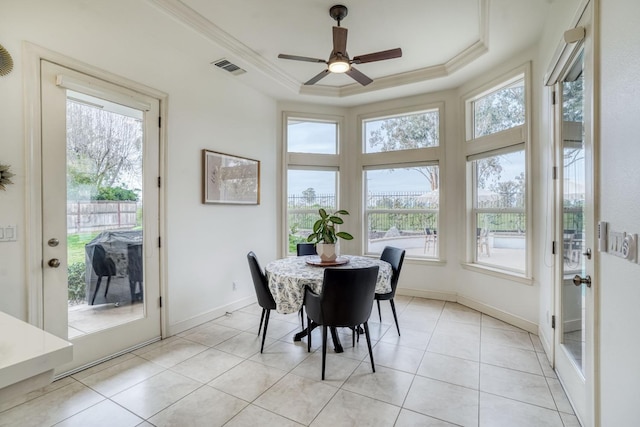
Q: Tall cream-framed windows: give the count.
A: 3